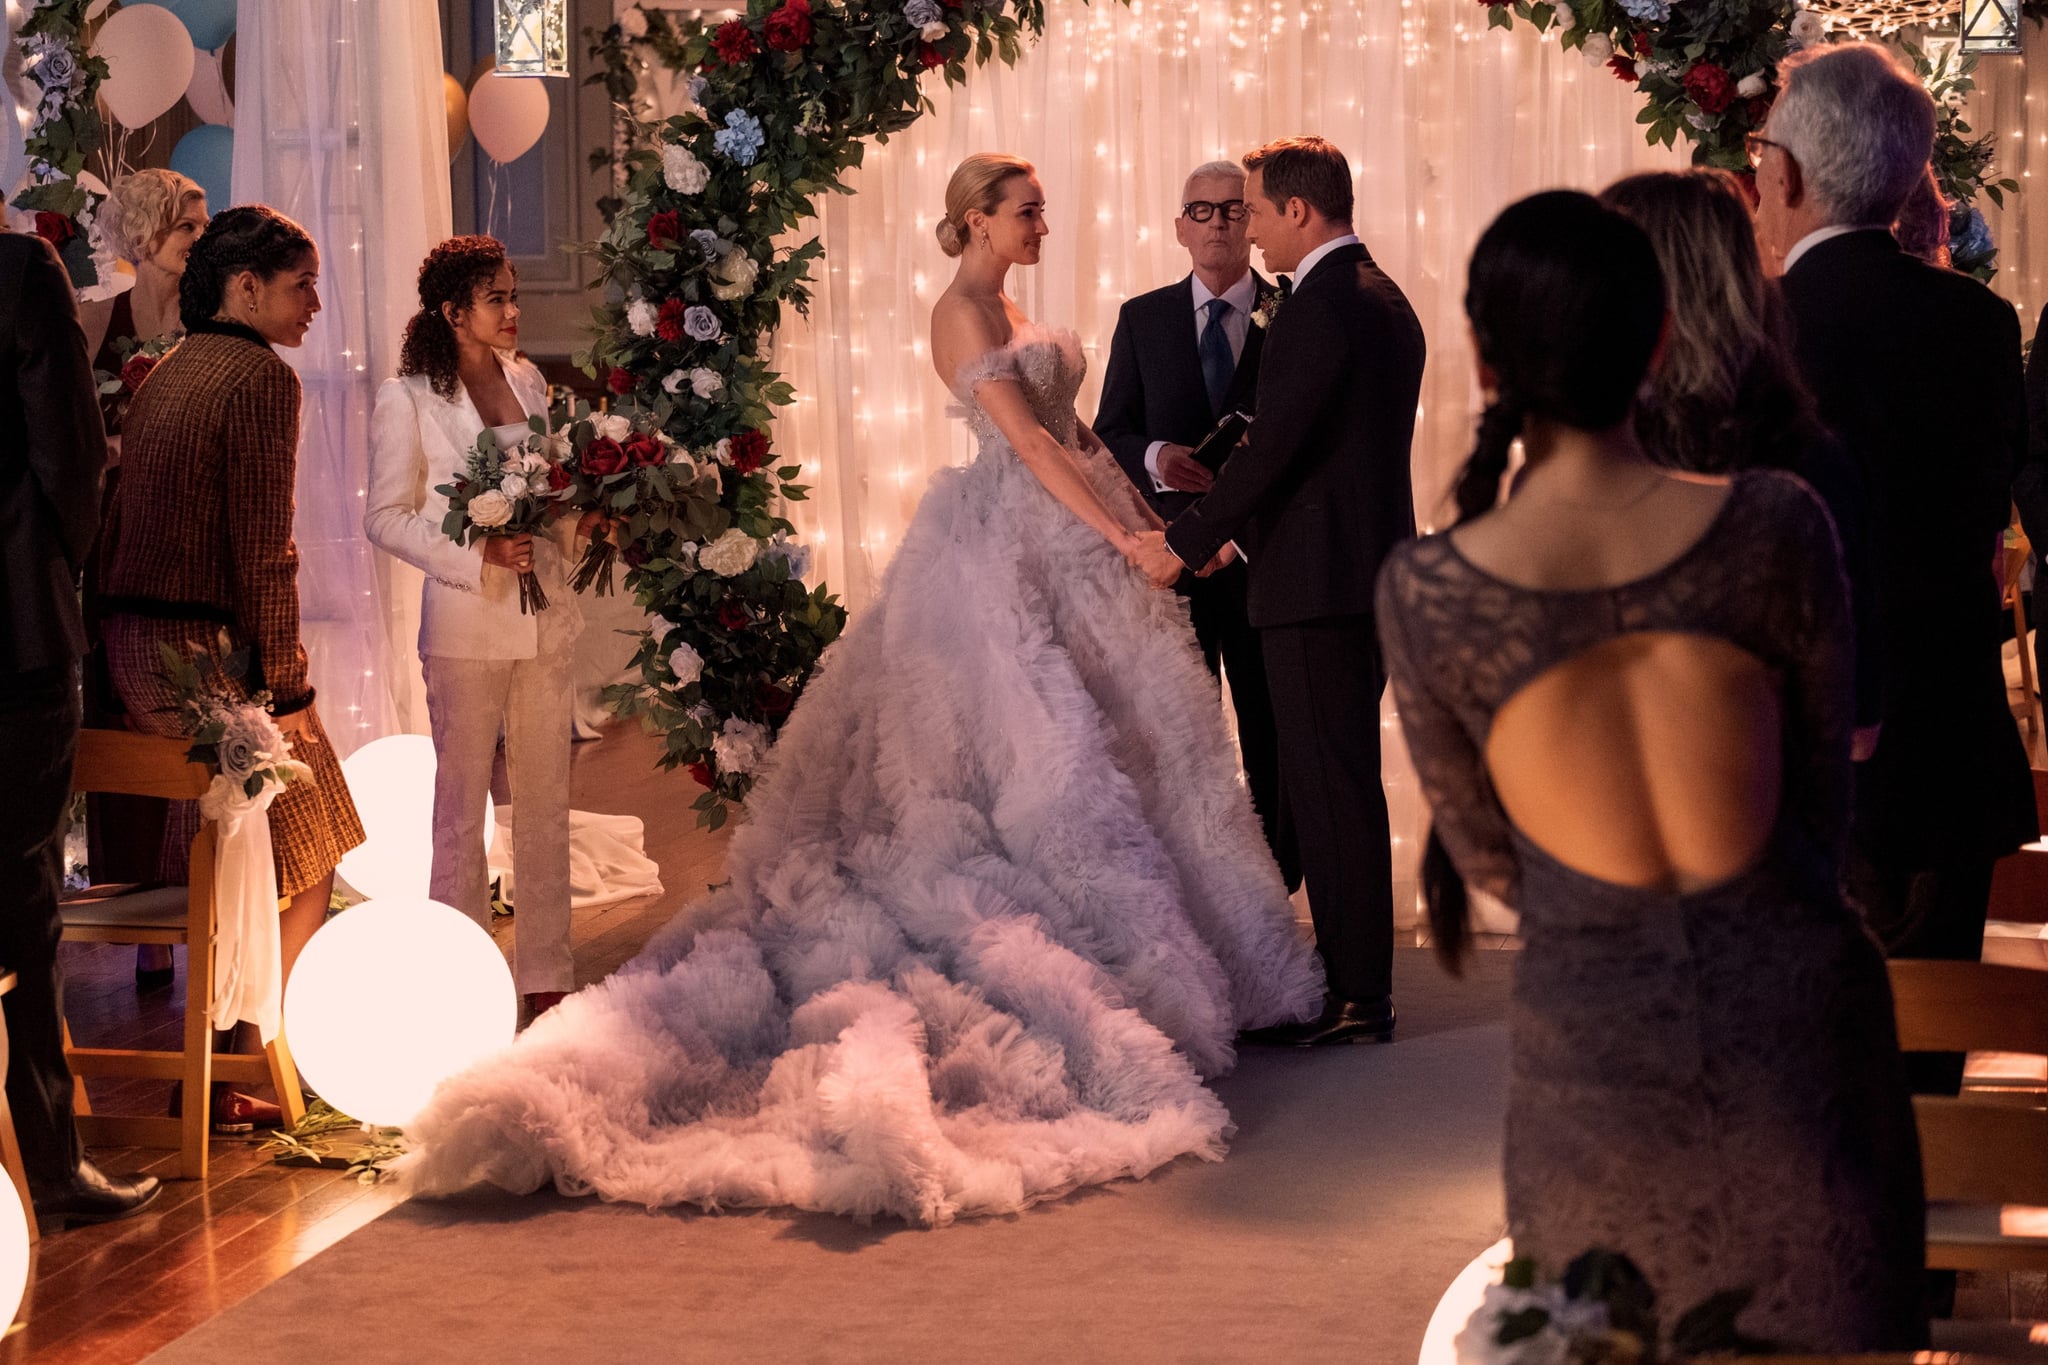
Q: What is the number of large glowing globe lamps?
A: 4